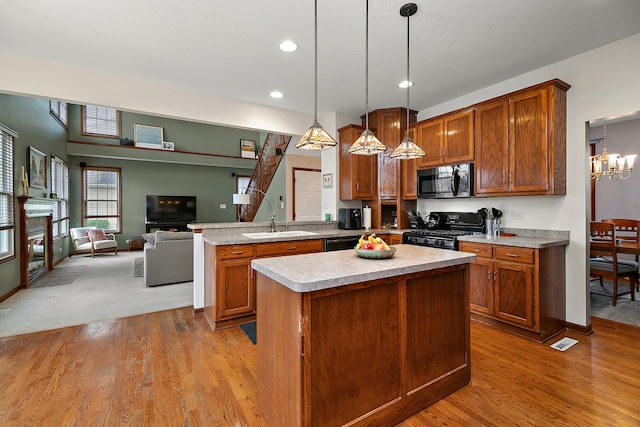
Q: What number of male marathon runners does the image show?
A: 0